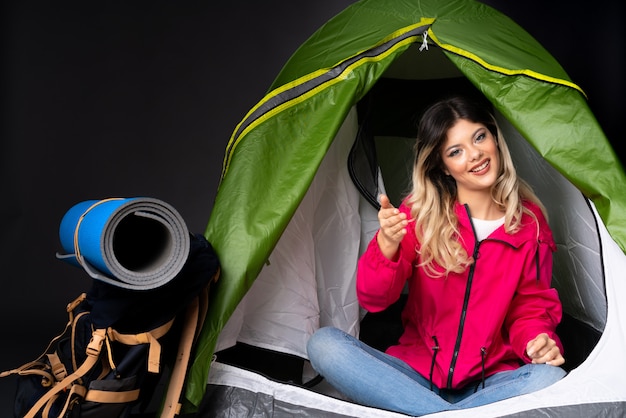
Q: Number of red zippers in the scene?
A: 0